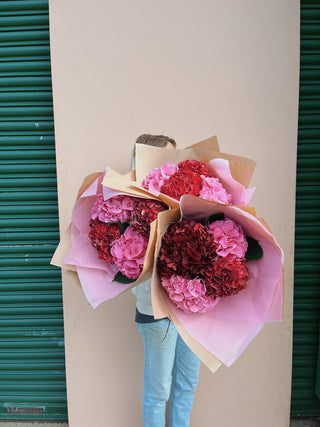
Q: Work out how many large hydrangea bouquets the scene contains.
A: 3